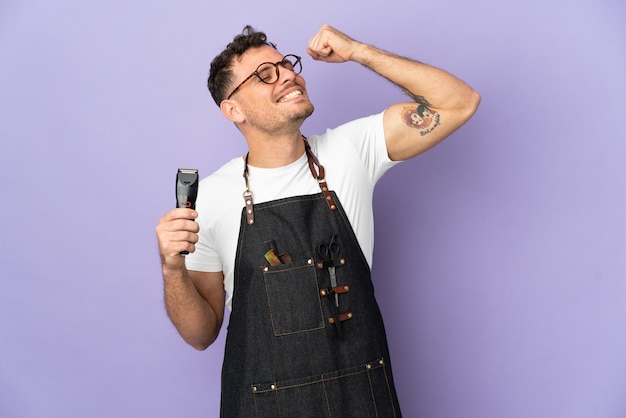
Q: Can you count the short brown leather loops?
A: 3